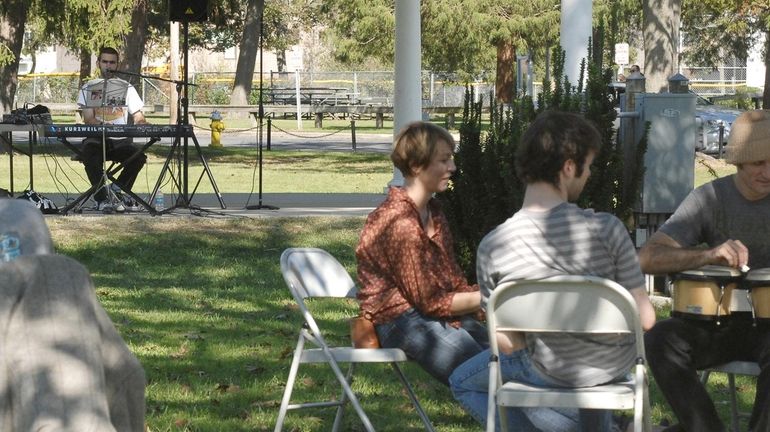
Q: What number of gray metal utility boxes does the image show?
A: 1